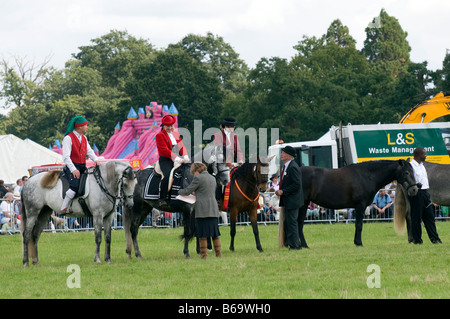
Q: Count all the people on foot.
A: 3